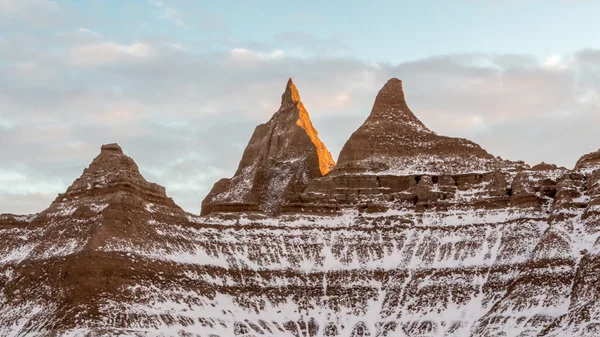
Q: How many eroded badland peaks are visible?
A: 3